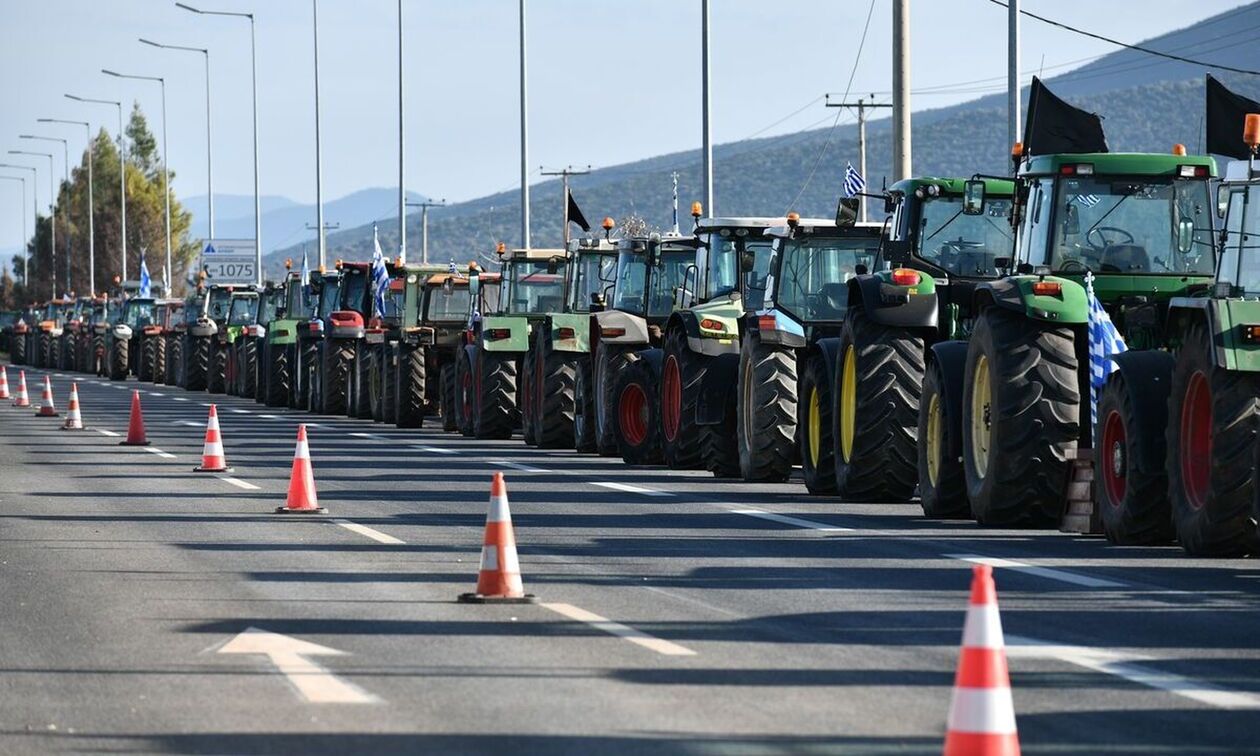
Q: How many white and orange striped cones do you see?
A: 8